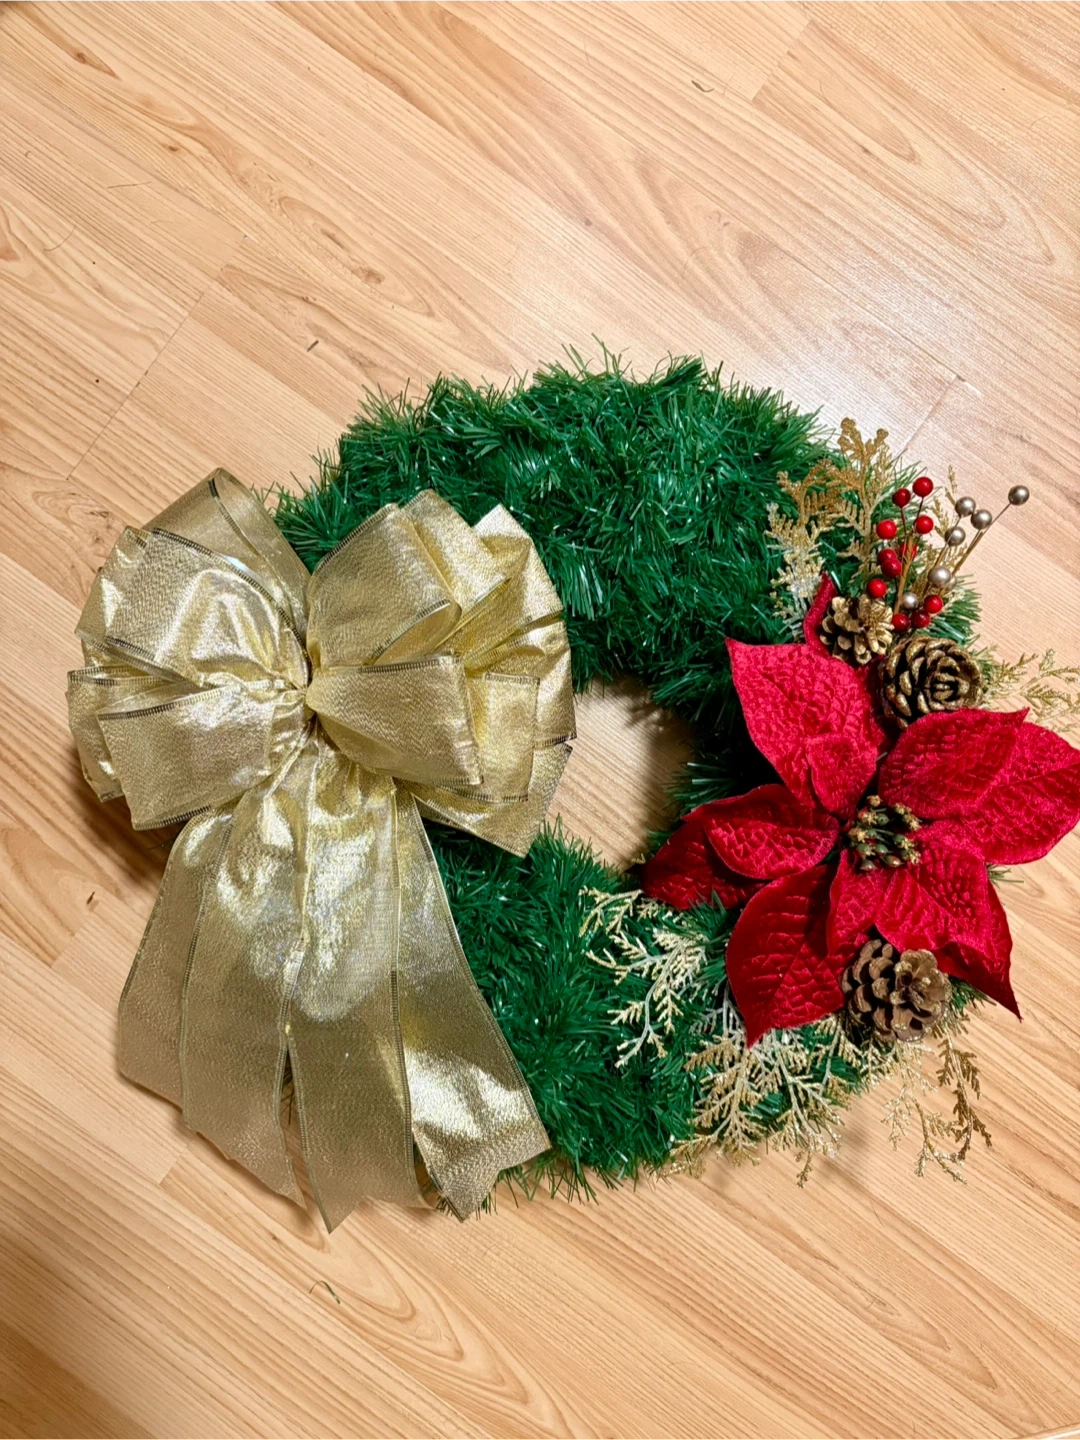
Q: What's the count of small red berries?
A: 11